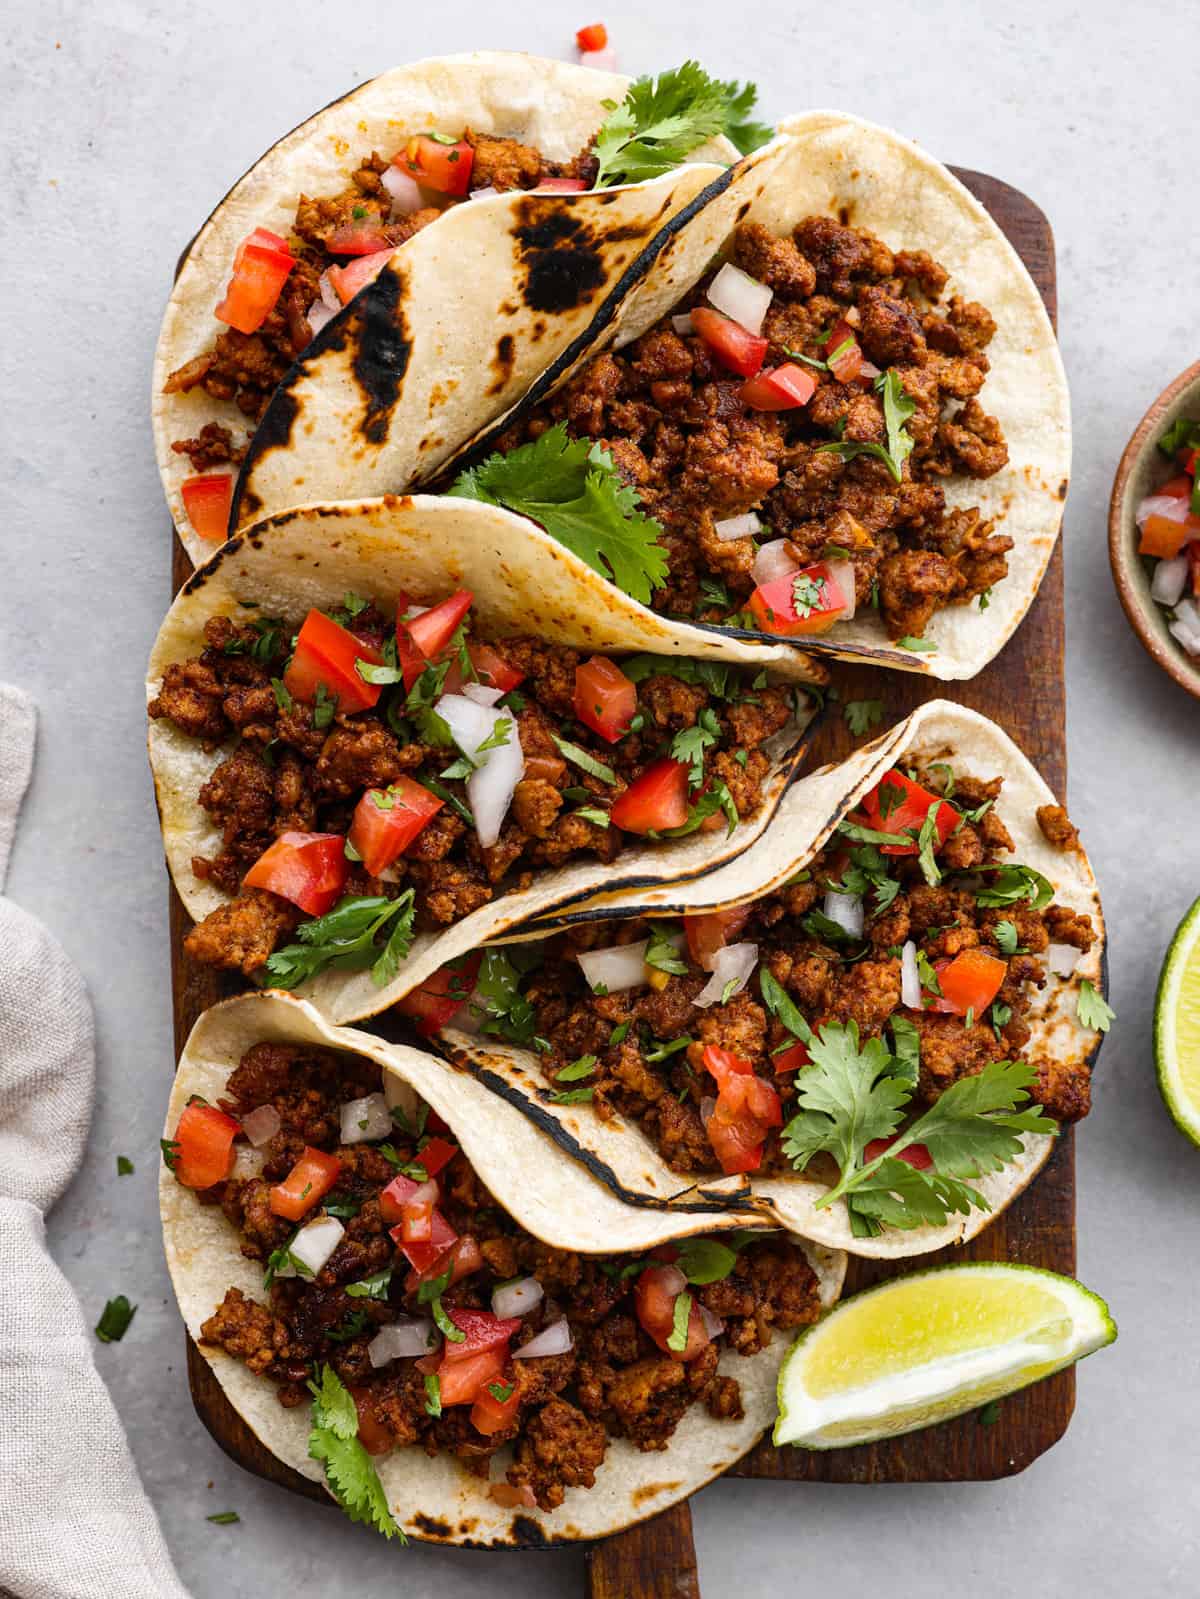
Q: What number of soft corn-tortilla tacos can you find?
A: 5